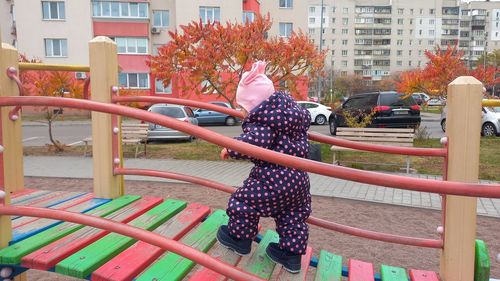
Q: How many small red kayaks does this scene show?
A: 0